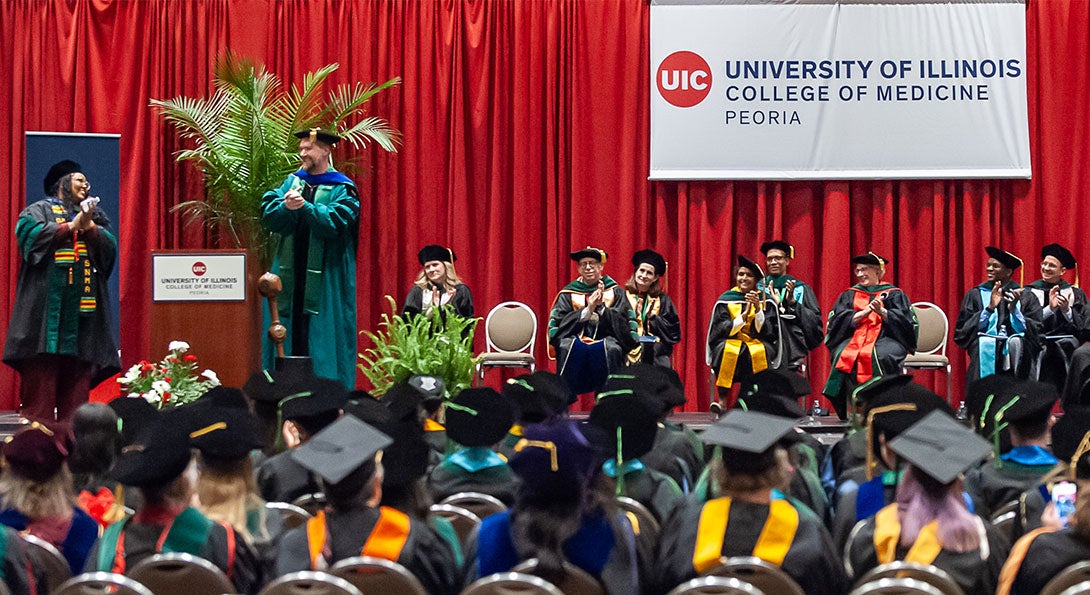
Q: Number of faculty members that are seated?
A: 8